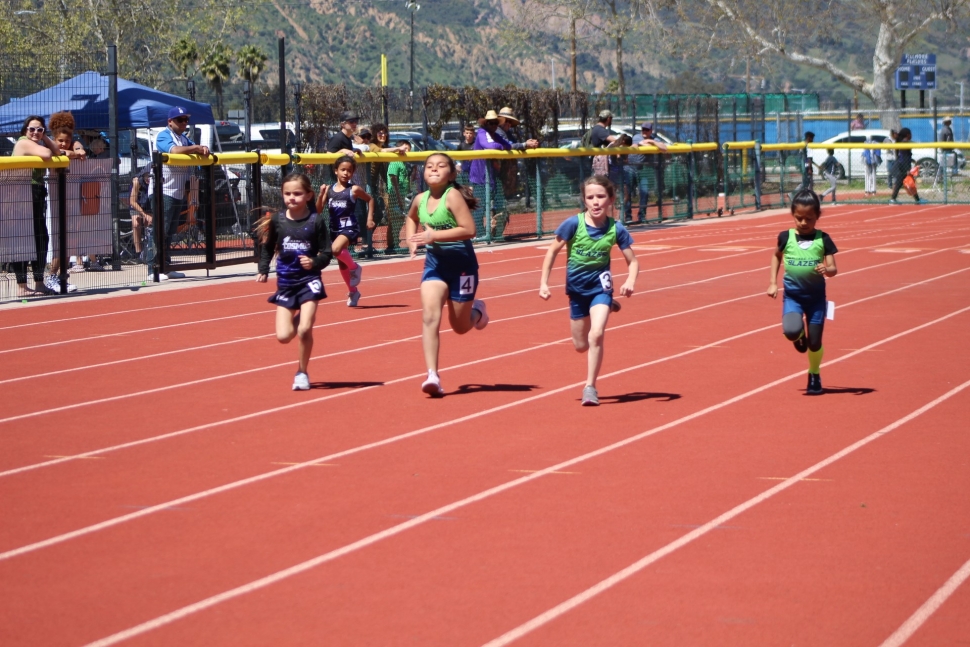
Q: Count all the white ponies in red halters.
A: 0